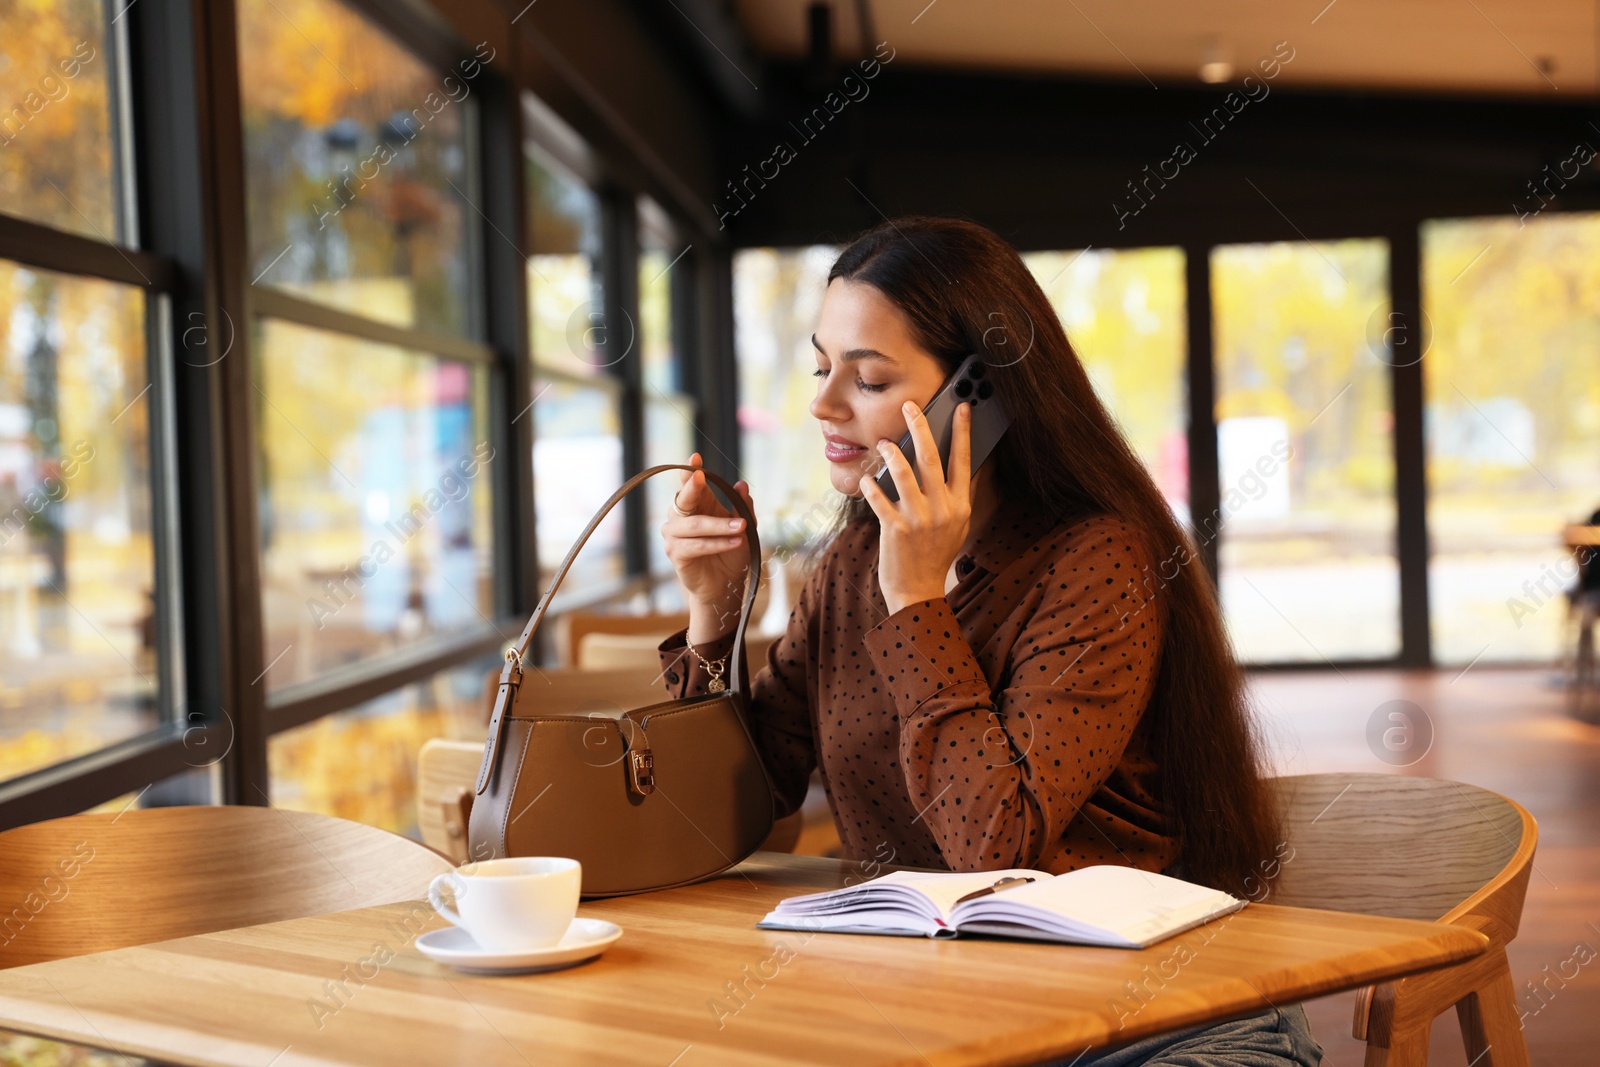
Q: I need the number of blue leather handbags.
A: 0